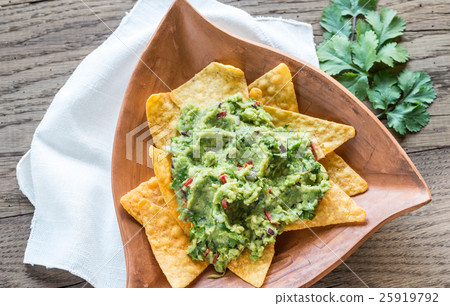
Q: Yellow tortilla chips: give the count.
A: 10